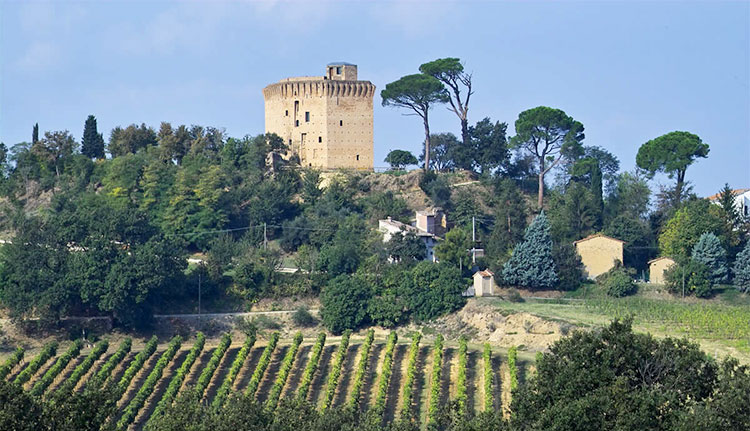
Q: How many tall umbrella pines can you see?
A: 4